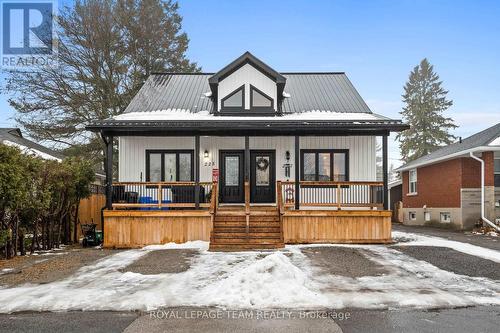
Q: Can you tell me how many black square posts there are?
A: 5